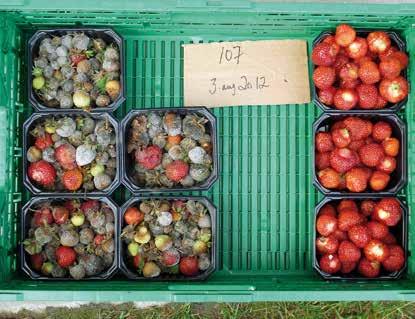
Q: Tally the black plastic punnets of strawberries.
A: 8